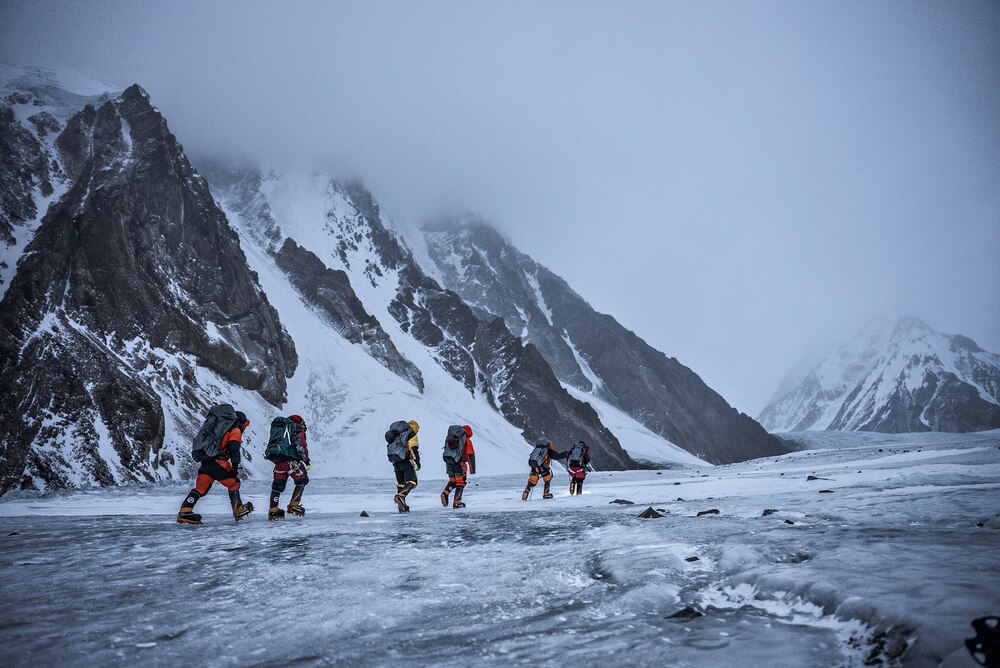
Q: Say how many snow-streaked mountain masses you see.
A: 4